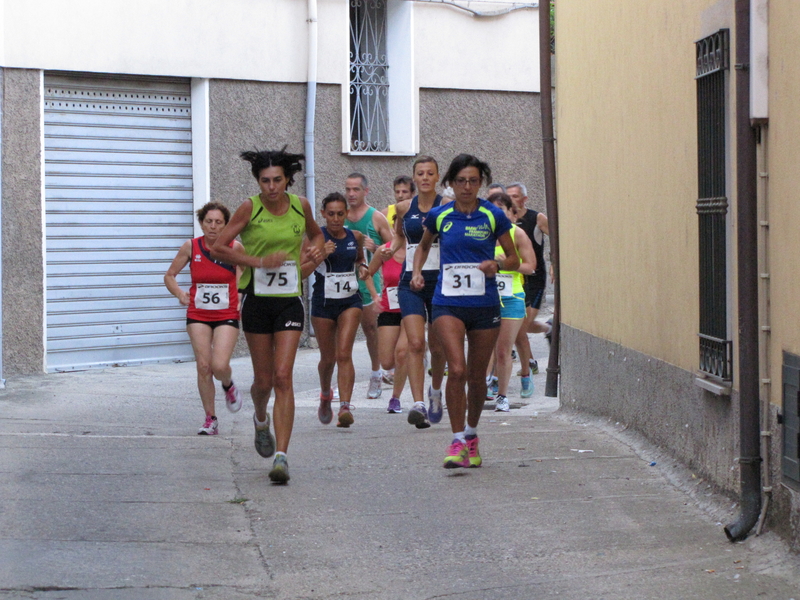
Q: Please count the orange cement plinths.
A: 0